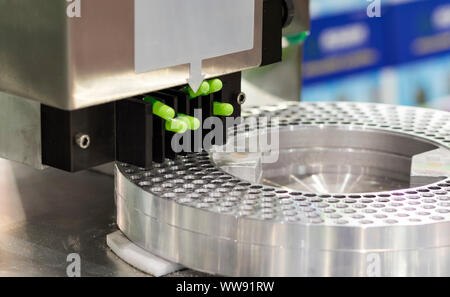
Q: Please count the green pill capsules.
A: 6